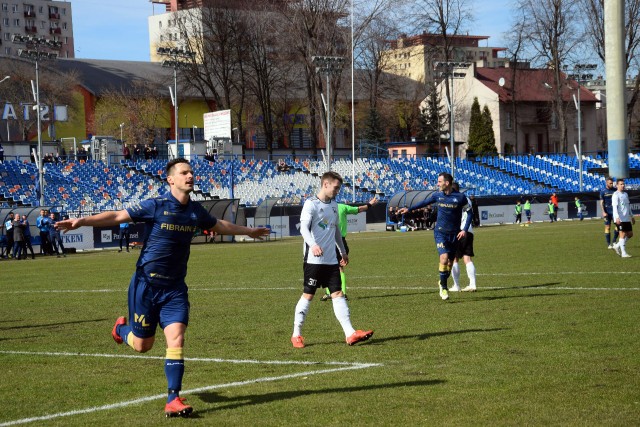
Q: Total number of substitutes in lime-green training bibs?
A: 4